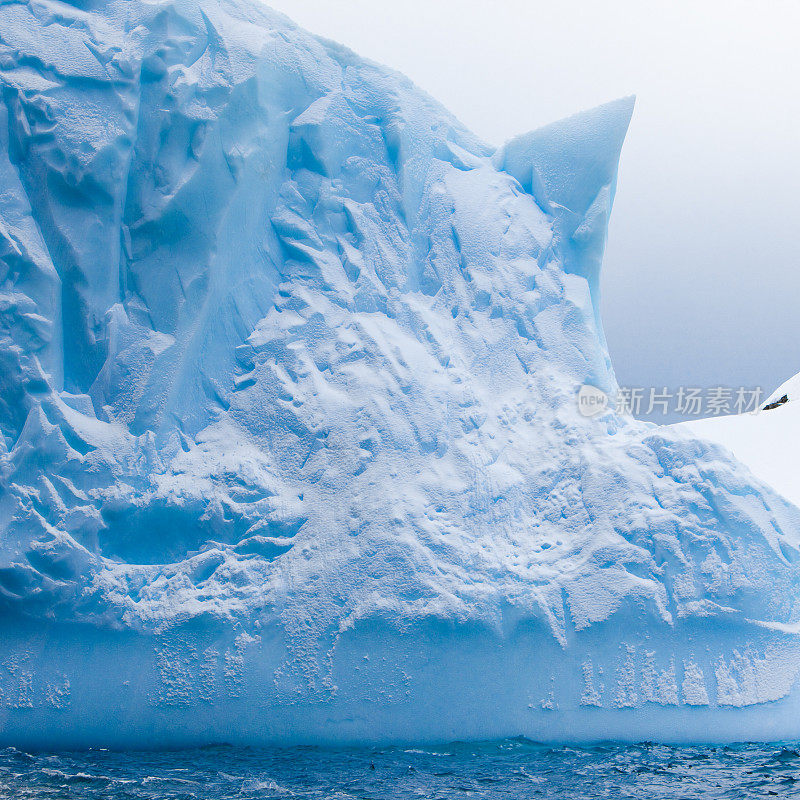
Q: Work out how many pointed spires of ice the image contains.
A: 1